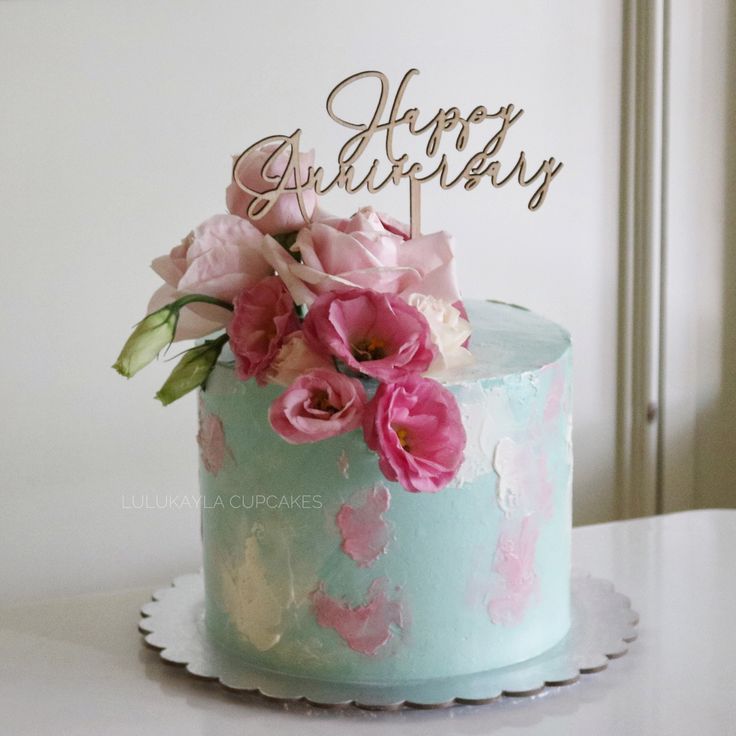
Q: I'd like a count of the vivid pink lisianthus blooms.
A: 4